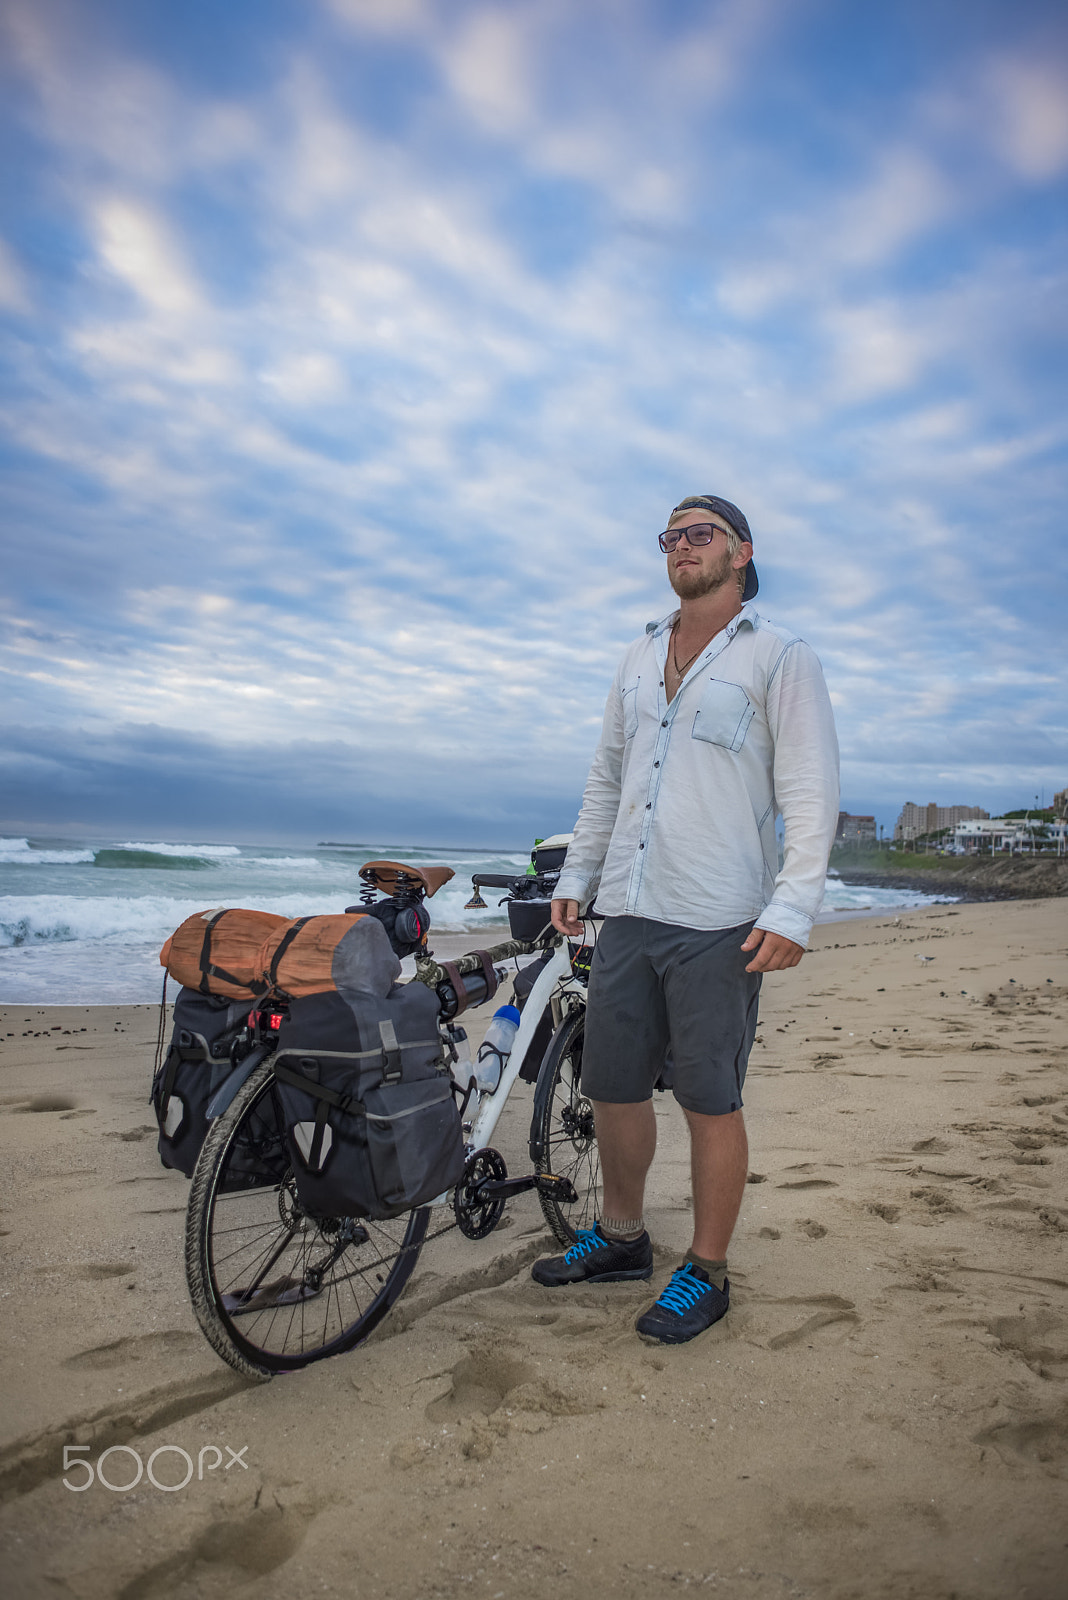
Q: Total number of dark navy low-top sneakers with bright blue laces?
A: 2